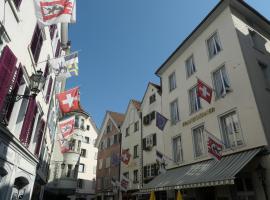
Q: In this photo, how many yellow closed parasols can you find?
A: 2